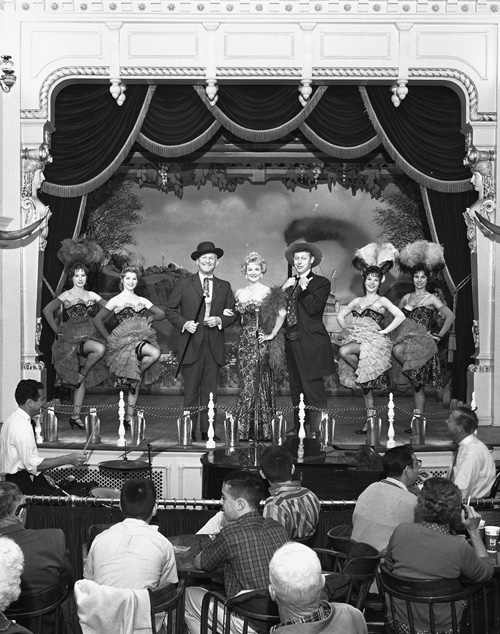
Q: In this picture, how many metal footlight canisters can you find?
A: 9